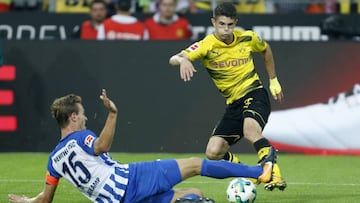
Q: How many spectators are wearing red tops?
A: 3